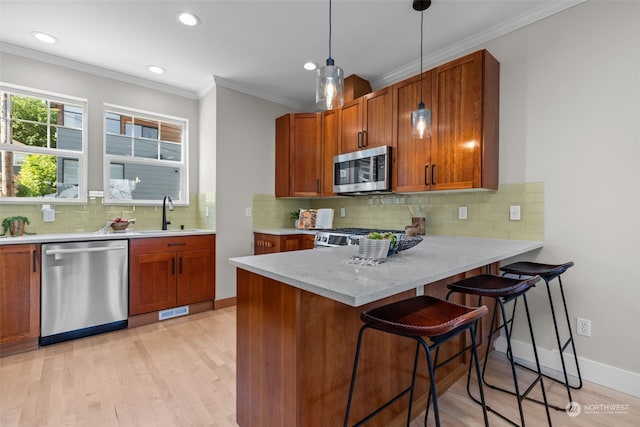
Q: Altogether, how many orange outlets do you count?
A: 0